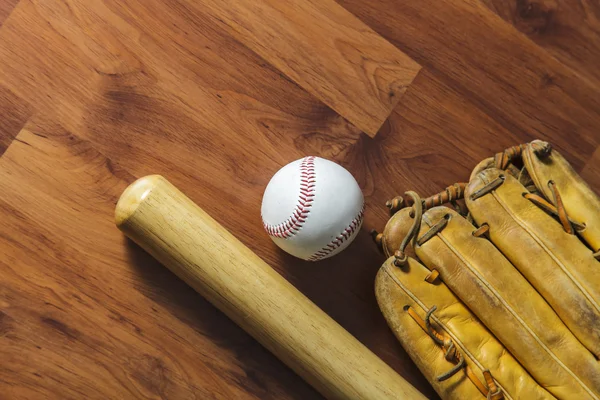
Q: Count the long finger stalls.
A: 4